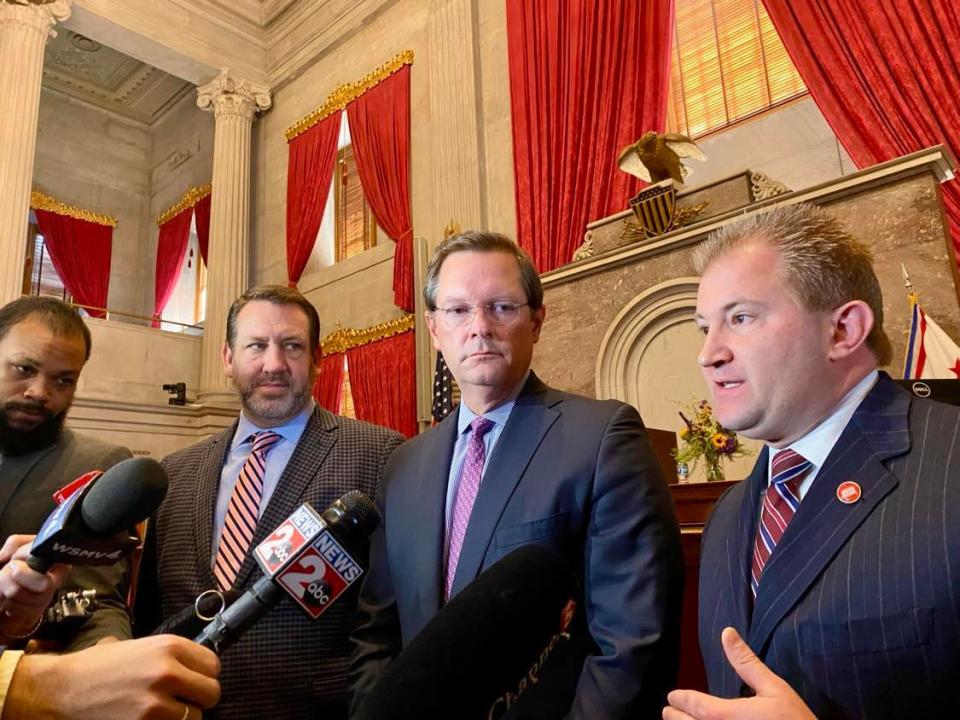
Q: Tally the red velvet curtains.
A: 9